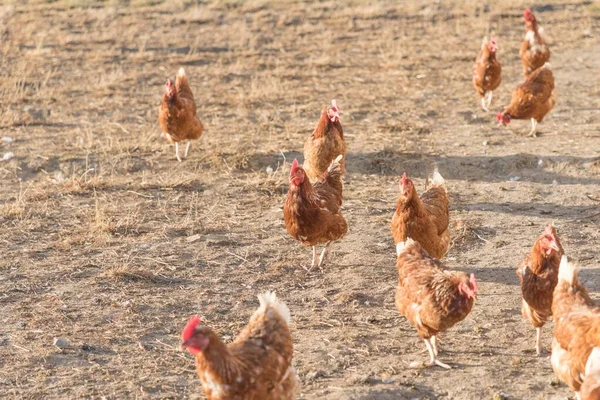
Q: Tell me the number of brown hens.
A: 12